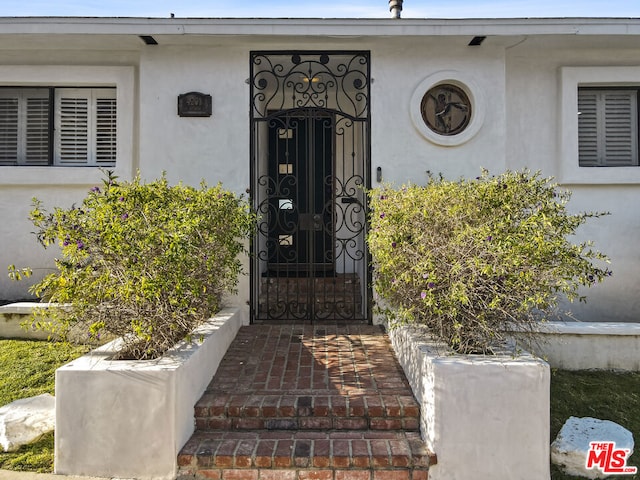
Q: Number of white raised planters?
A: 2